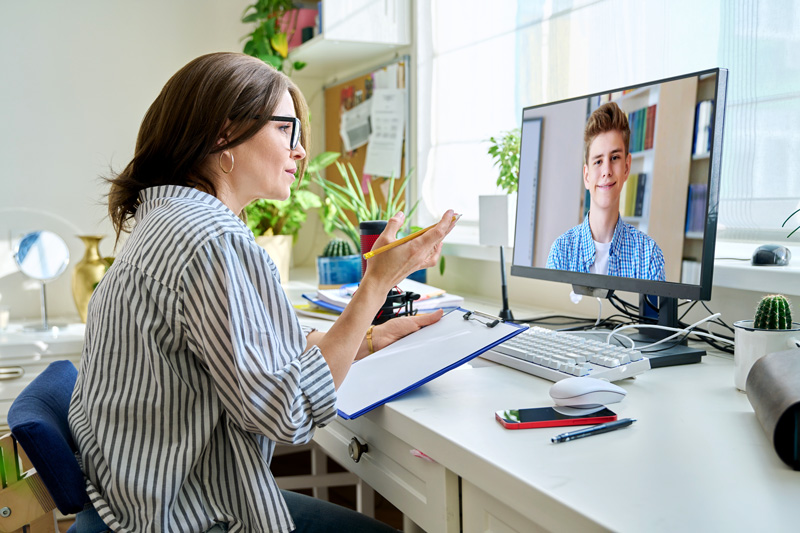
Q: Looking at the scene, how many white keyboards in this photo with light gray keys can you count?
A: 1